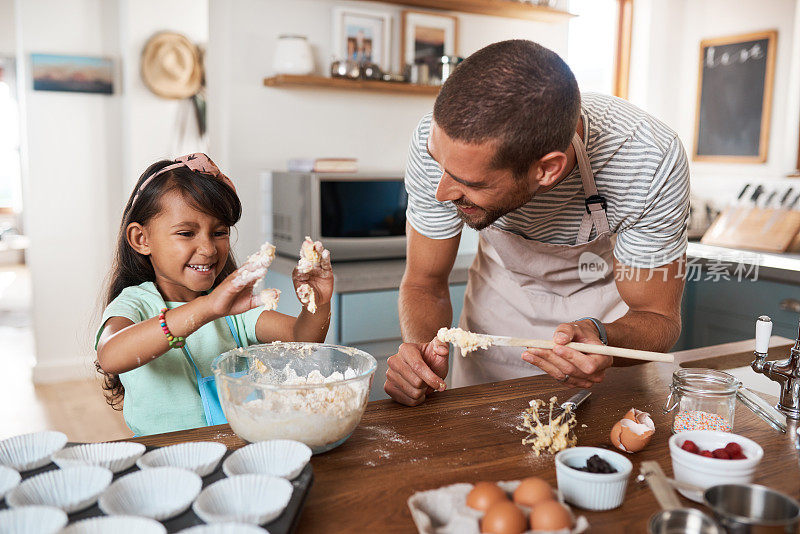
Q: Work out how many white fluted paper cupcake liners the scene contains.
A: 11